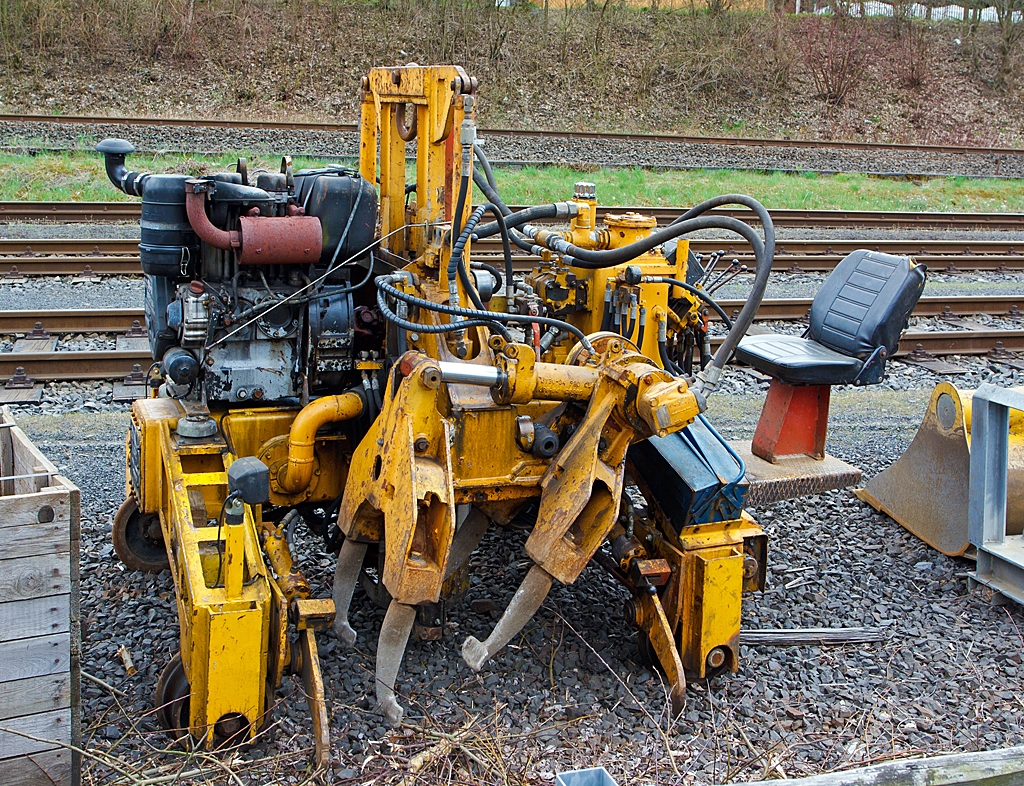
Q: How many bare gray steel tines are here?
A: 4